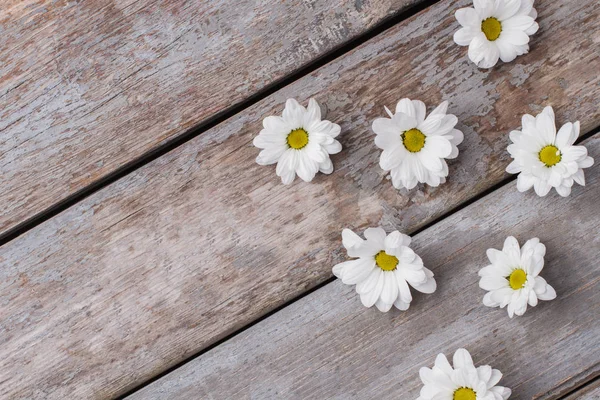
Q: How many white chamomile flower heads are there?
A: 7